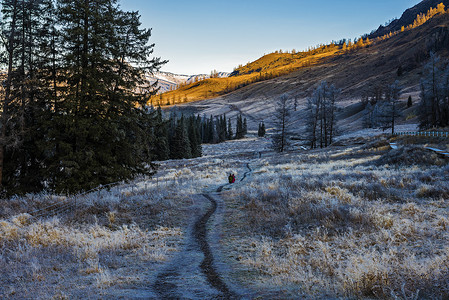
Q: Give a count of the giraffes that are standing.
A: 0